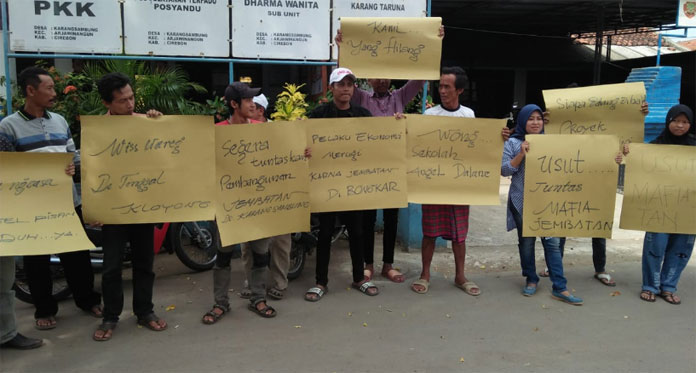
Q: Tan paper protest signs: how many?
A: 9